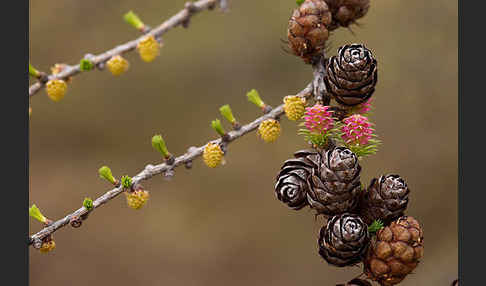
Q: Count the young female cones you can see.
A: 3